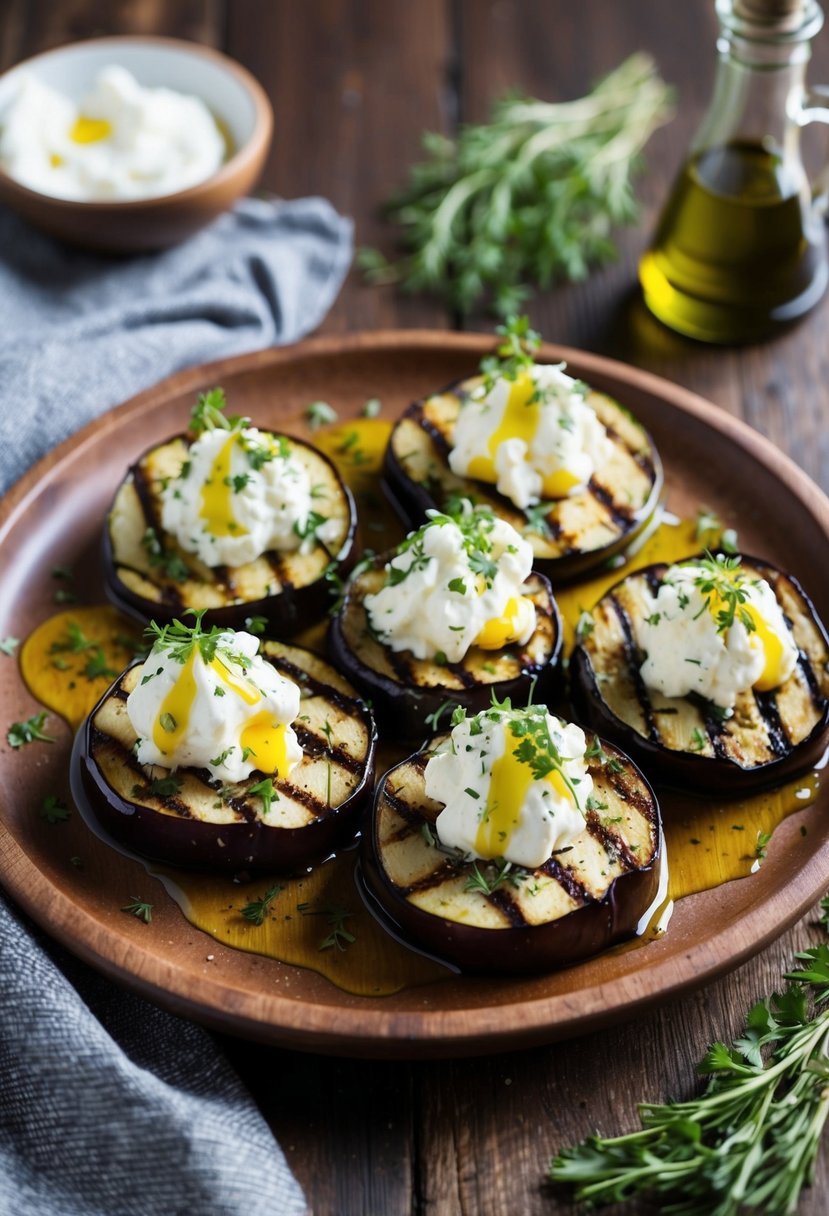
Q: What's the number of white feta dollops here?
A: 6